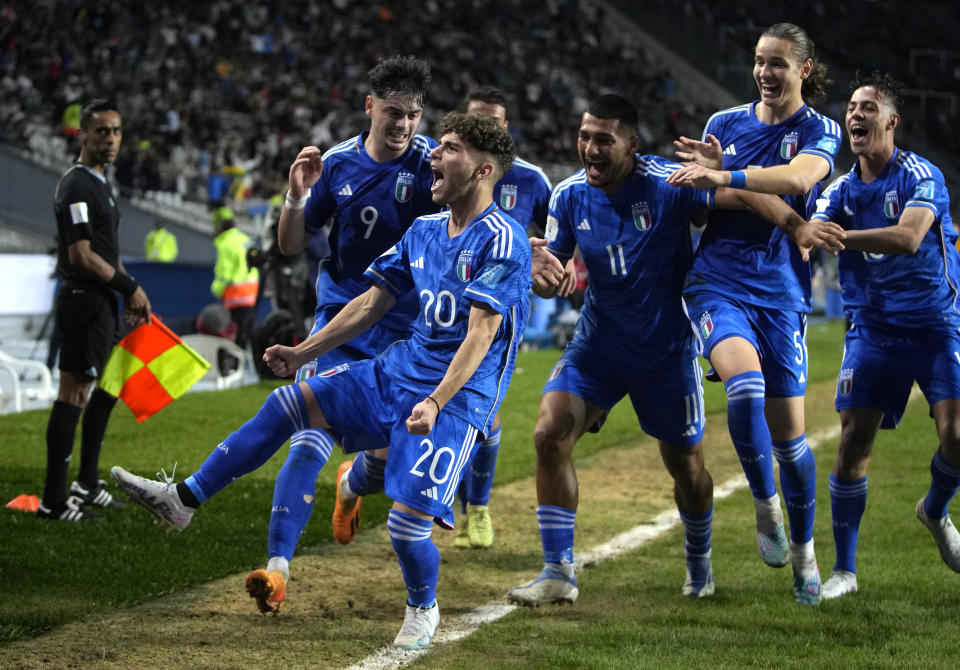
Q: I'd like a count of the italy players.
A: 6